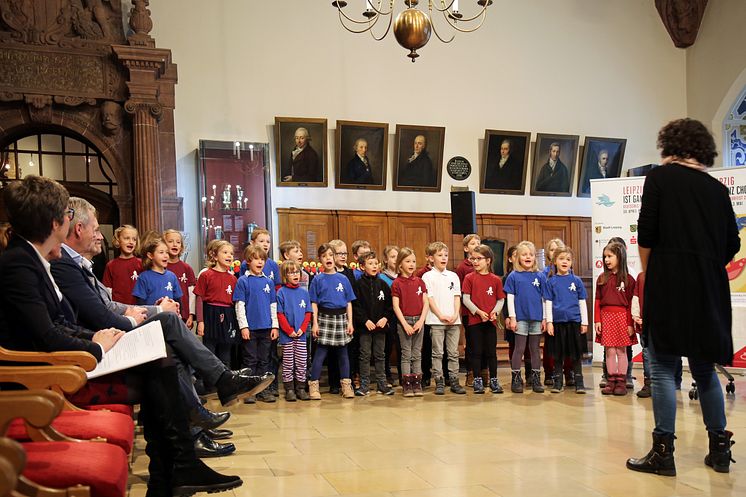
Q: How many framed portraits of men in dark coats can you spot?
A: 6